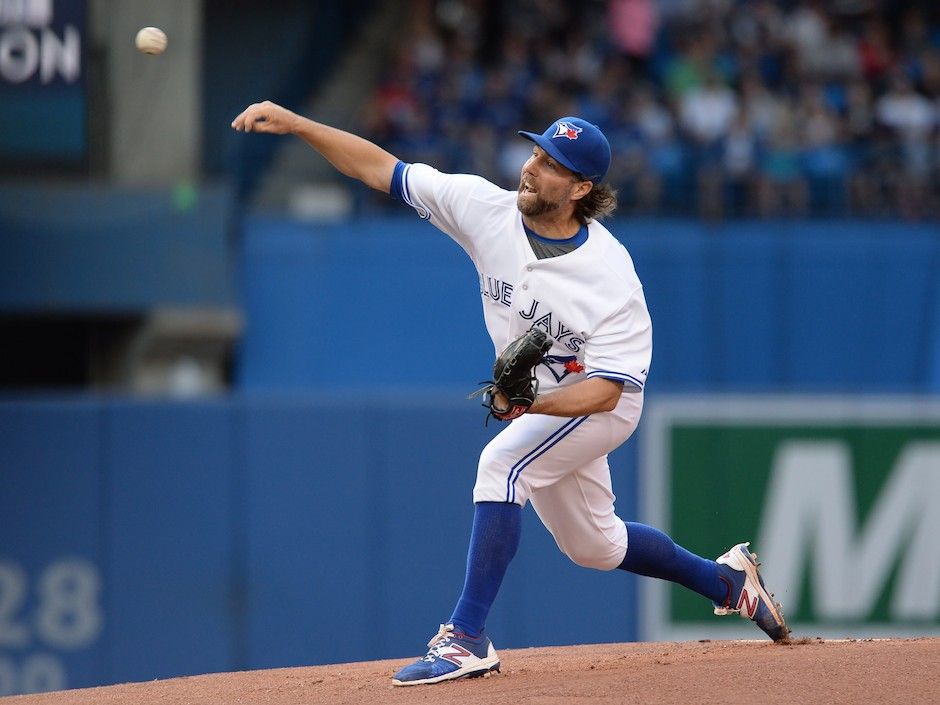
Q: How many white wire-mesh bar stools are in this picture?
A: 0